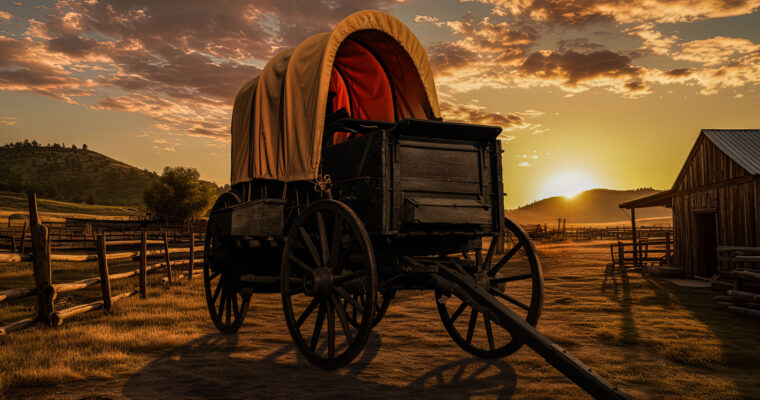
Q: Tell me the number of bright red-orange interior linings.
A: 1